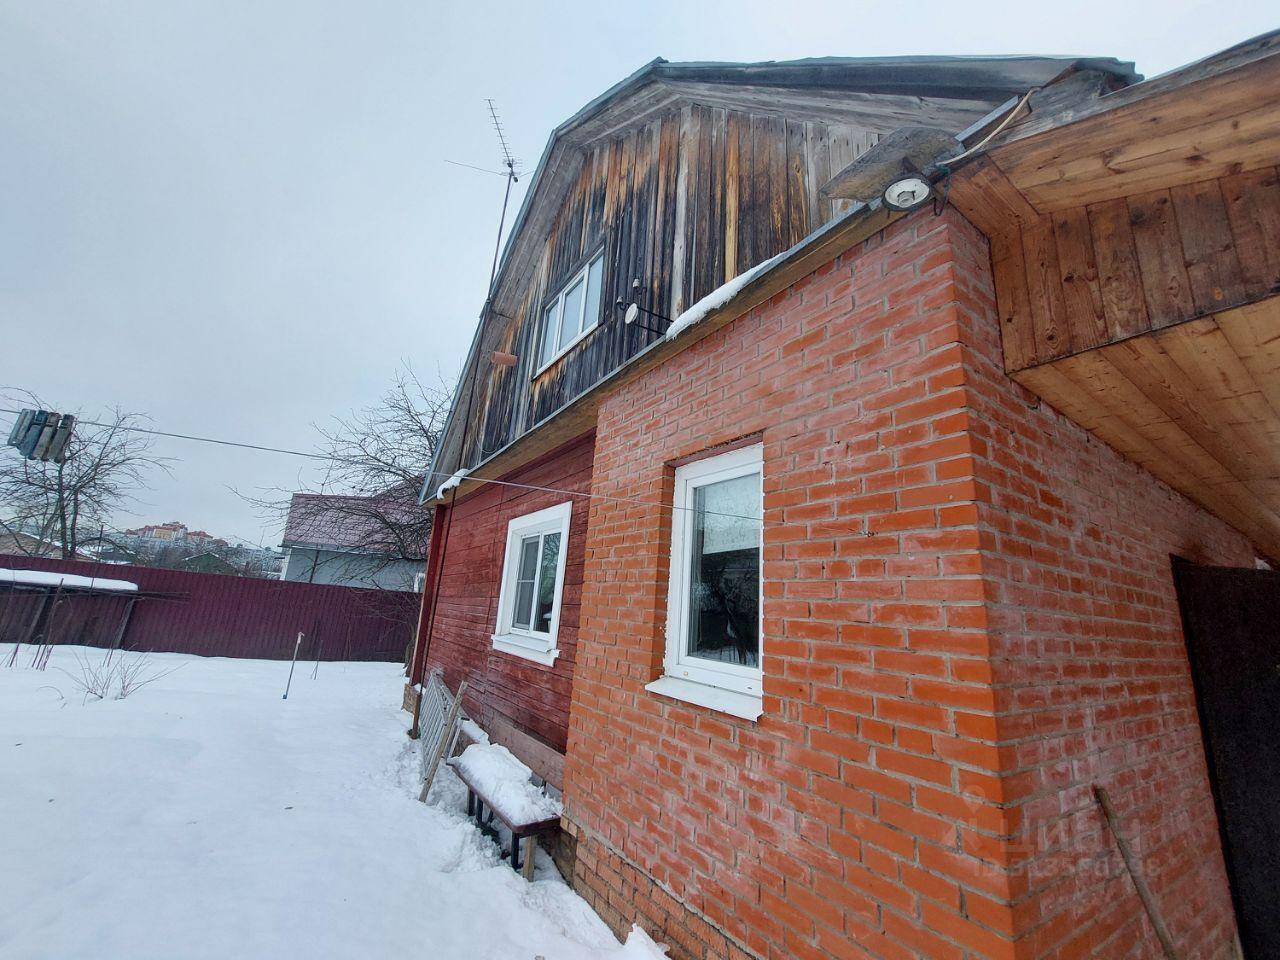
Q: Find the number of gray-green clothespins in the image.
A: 4